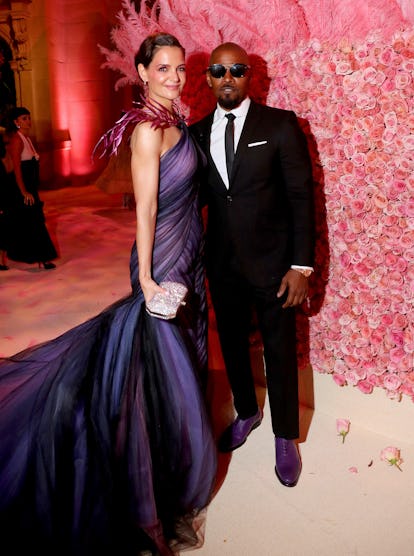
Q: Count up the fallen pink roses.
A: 2